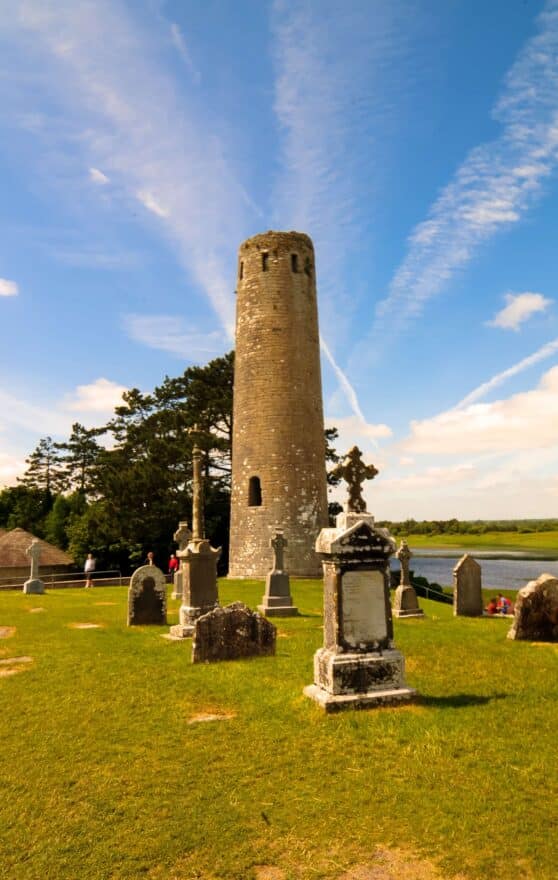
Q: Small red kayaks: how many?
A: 0